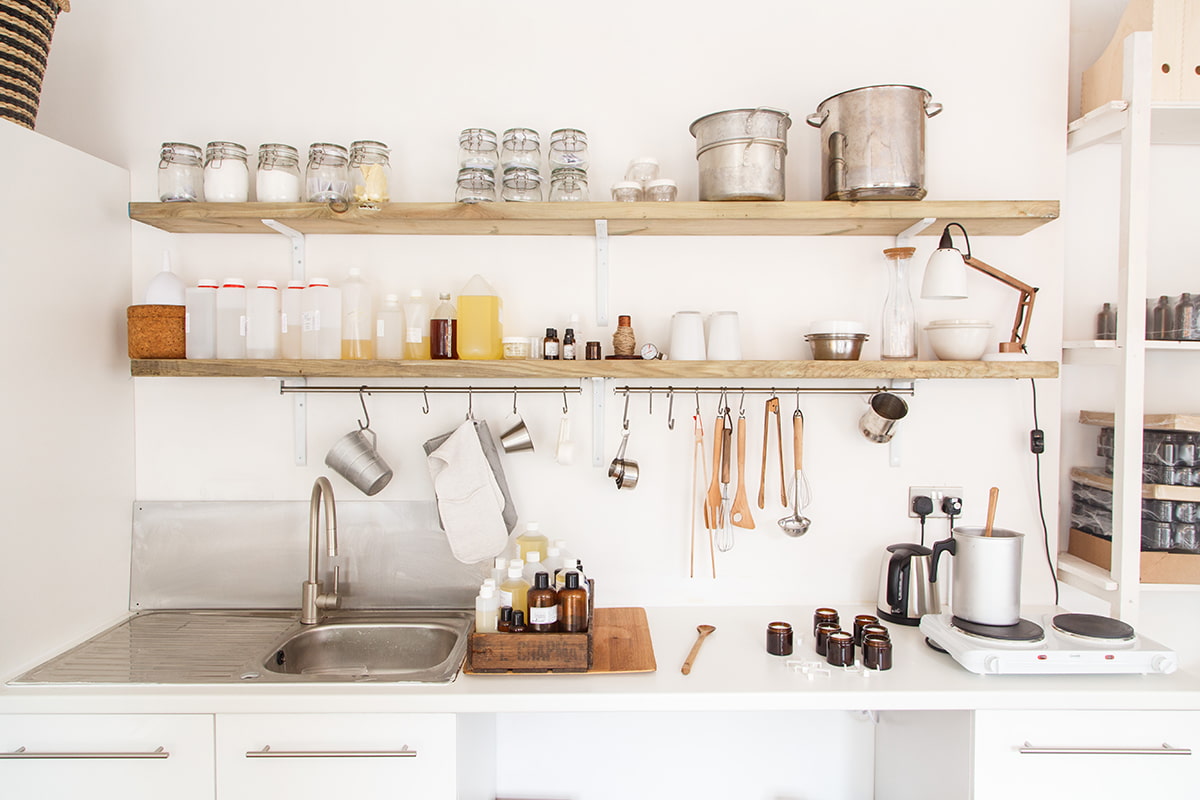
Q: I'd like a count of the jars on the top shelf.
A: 14